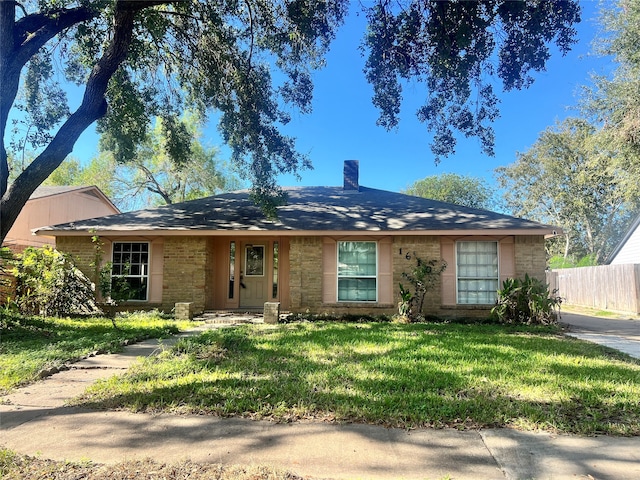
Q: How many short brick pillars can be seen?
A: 2